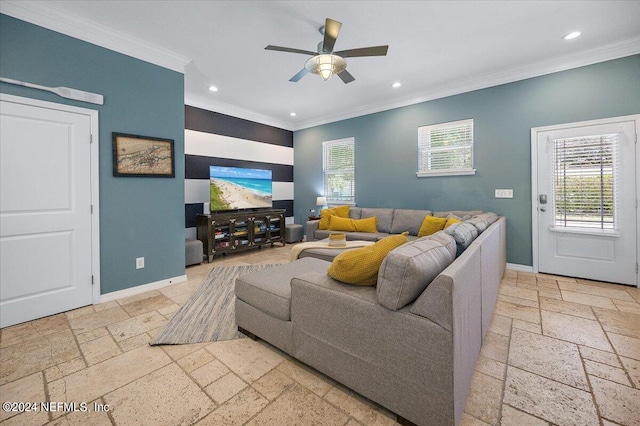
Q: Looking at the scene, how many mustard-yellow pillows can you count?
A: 5